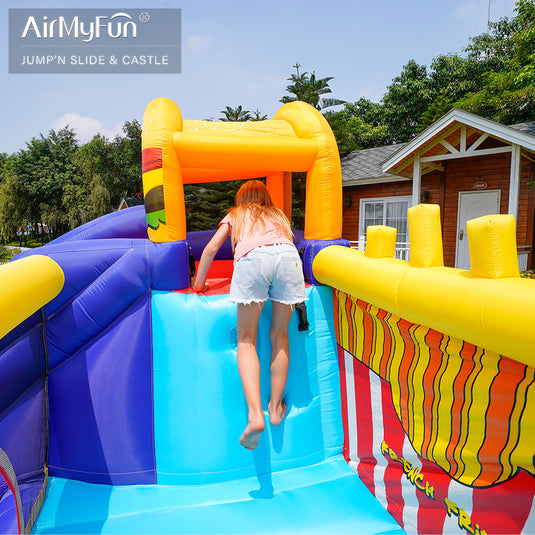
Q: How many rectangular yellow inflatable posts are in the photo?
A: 3